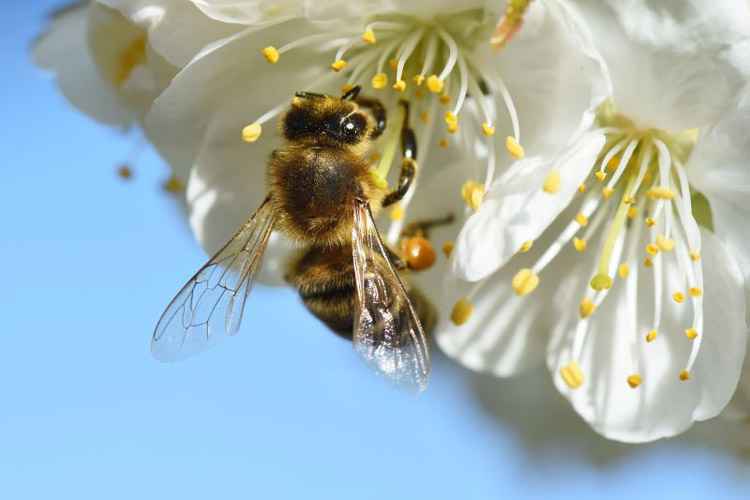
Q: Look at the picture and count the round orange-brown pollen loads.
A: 1